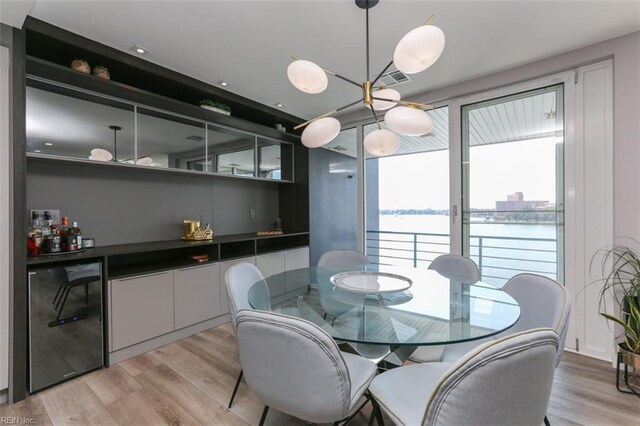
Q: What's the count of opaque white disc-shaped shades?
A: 6